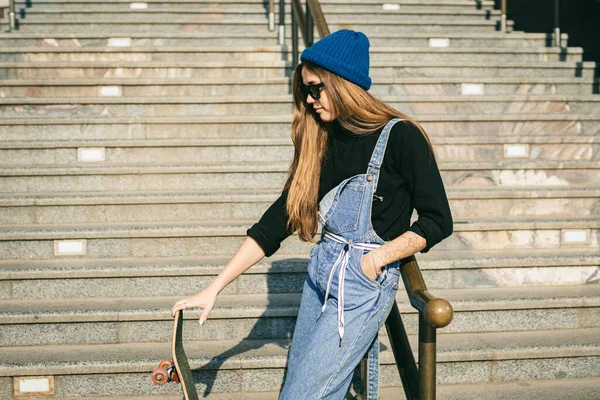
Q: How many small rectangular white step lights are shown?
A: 11